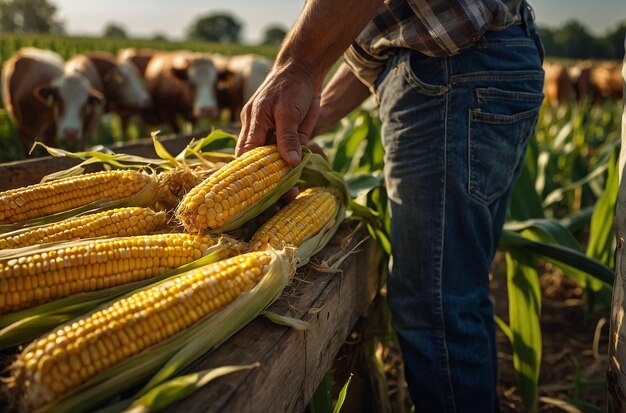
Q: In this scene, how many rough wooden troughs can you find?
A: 1